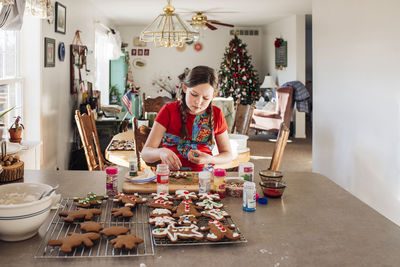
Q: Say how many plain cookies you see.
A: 6